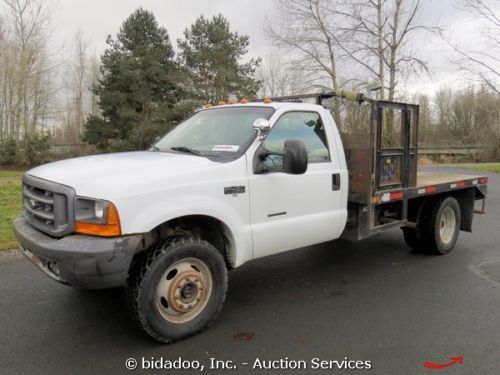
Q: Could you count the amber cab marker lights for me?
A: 5